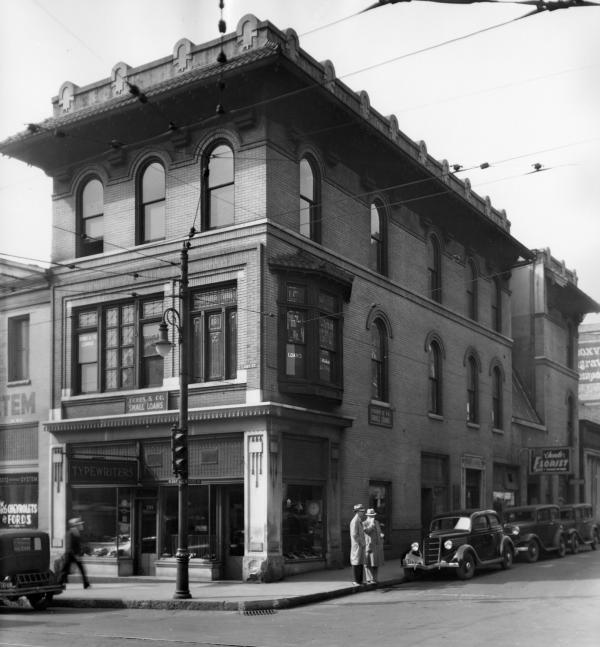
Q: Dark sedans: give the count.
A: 4